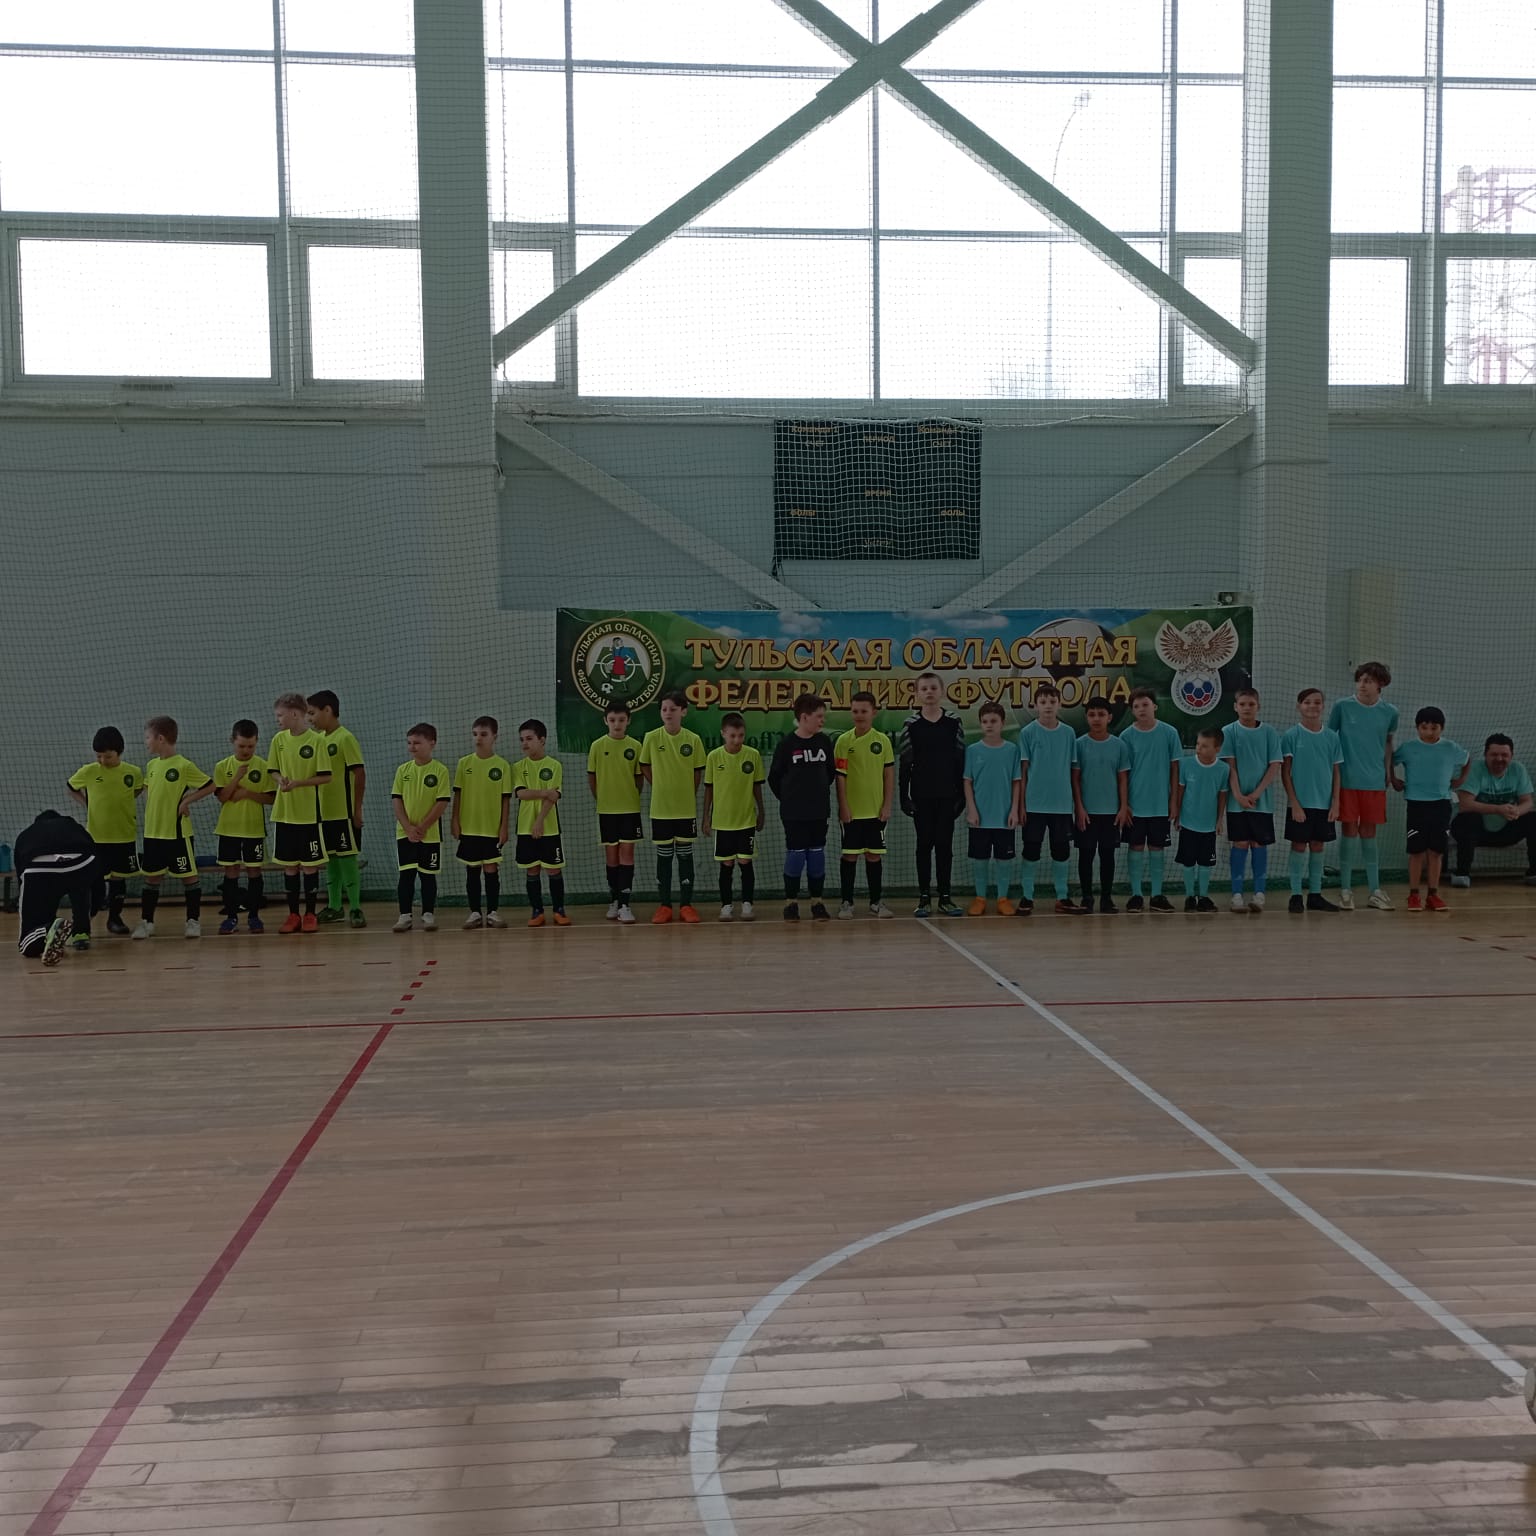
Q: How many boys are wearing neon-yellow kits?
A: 12